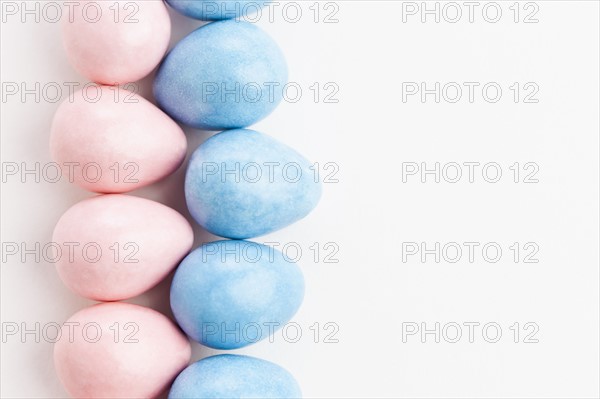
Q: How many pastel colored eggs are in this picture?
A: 9